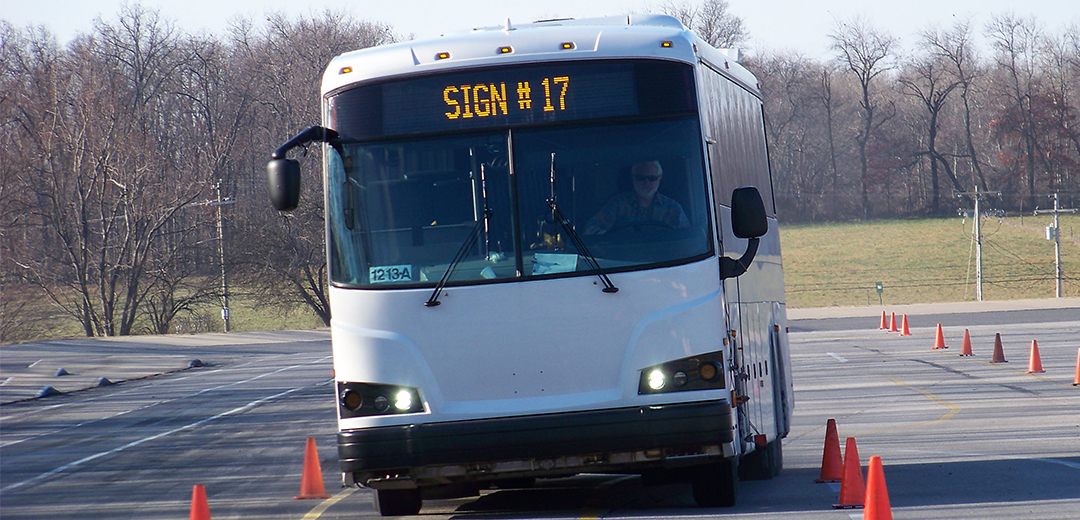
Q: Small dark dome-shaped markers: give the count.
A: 4